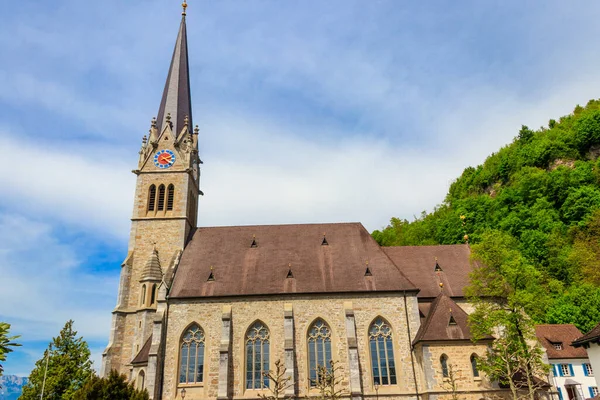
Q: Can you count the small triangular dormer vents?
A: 7